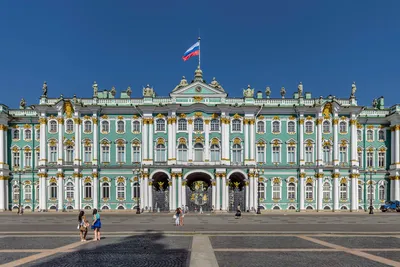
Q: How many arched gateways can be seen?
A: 3